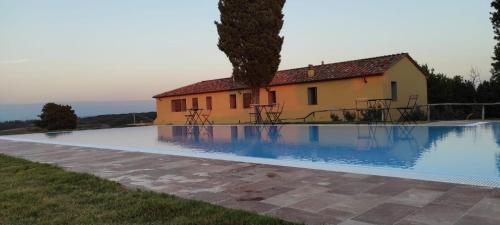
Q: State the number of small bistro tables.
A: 3